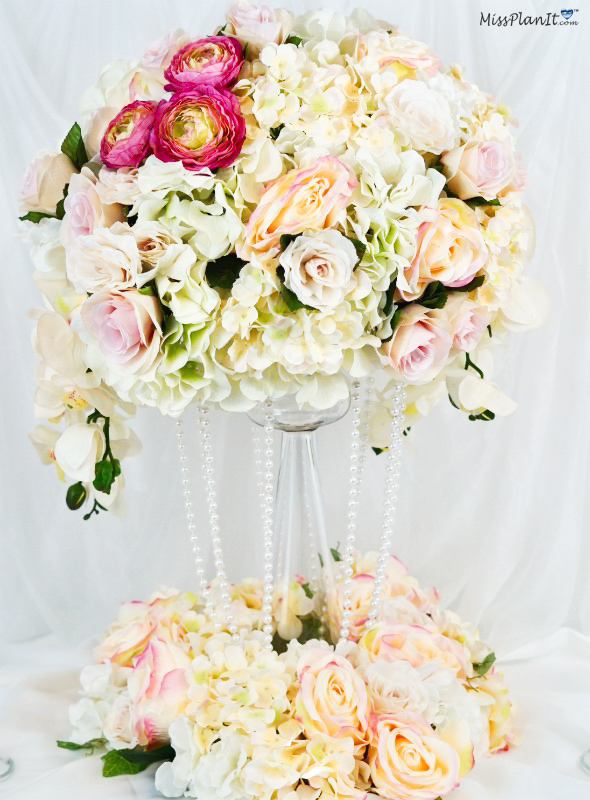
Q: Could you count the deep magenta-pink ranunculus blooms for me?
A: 3